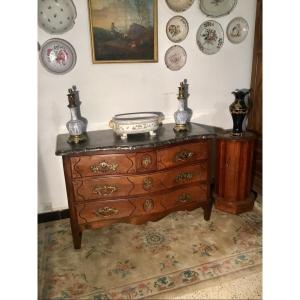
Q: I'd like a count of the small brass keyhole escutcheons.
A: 3